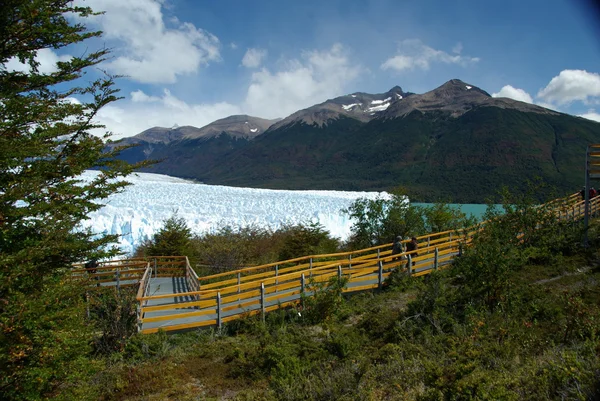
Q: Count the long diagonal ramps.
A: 1